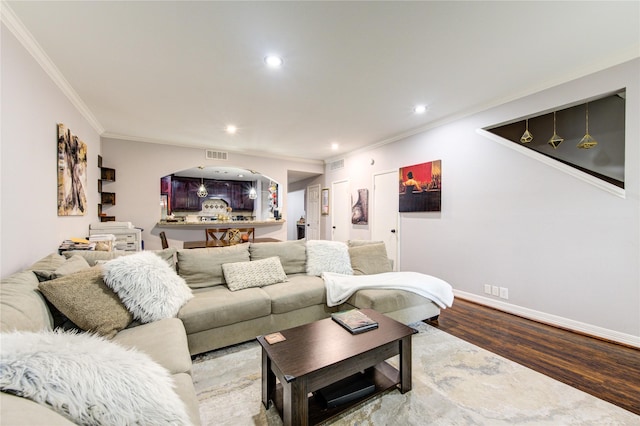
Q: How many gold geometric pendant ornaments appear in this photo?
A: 3